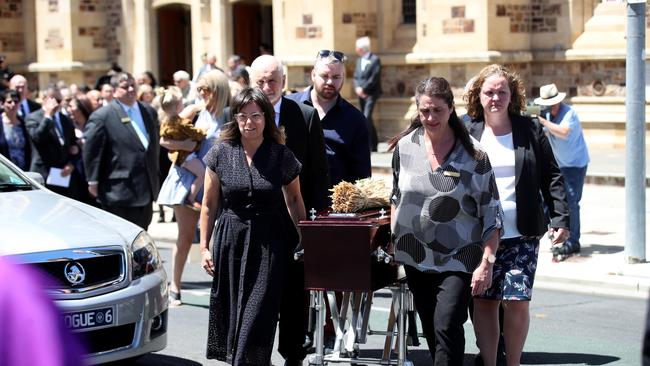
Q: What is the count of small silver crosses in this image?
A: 2